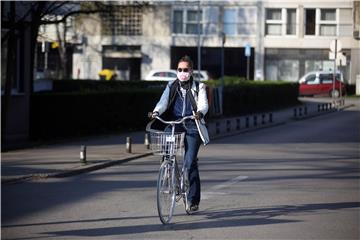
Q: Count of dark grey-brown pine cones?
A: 0